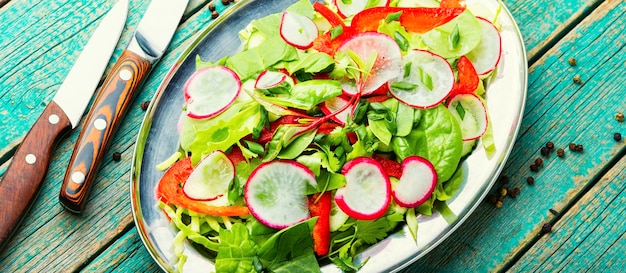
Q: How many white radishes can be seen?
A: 13